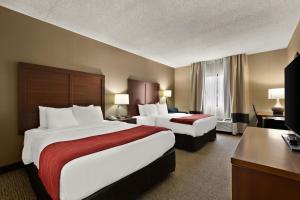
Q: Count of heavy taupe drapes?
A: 2